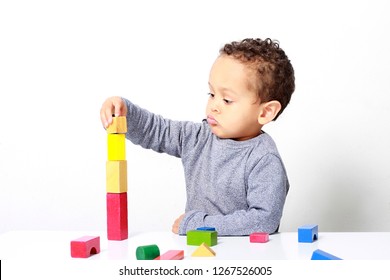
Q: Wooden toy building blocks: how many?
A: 13